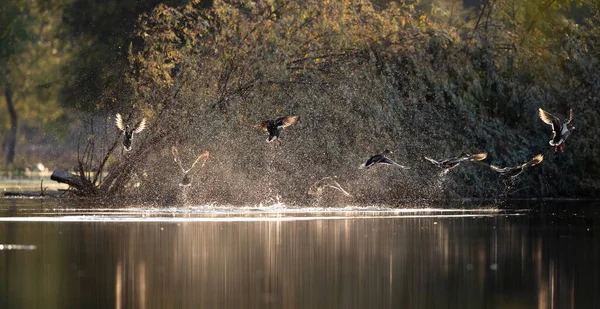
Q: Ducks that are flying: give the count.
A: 8